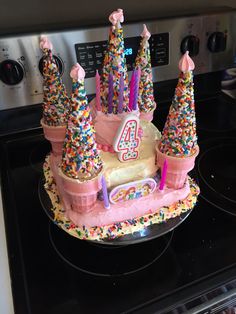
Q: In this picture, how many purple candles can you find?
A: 4